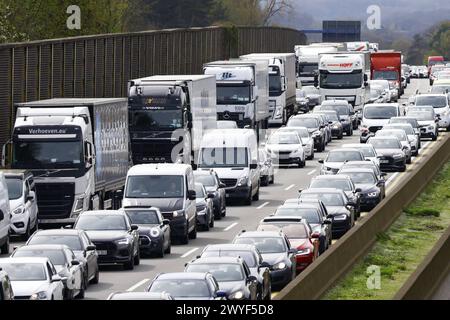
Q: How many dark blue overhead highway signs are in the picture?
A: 1